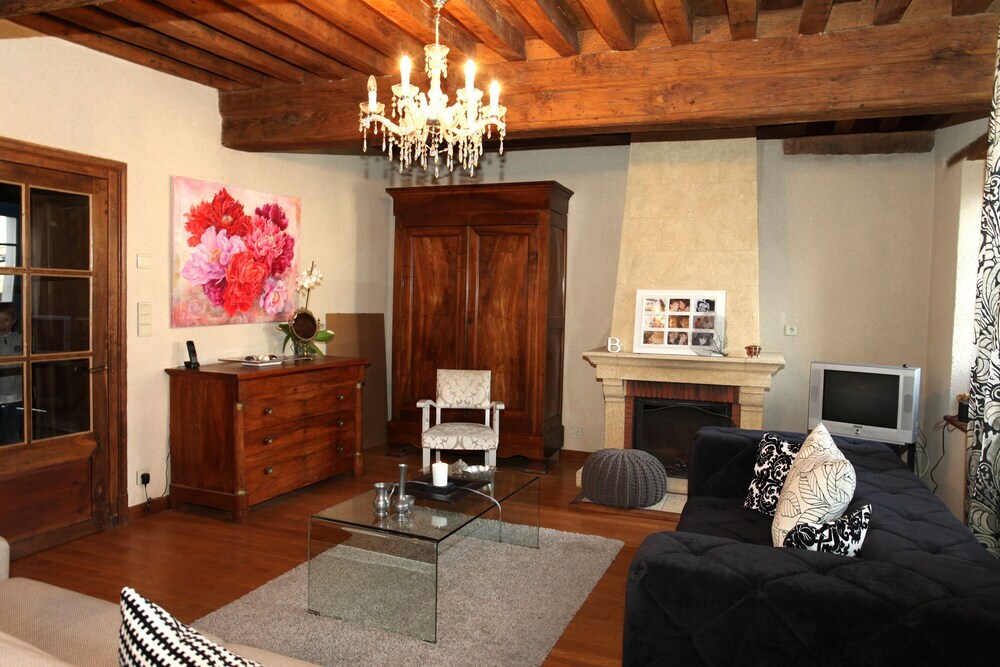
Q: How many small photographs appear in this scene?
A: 9